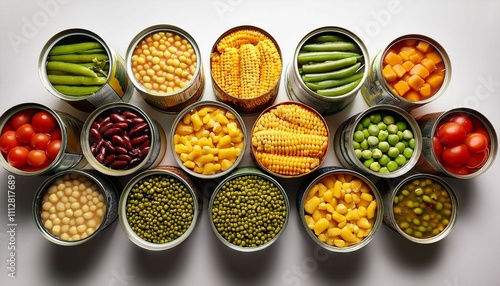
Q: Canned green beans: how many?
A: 2